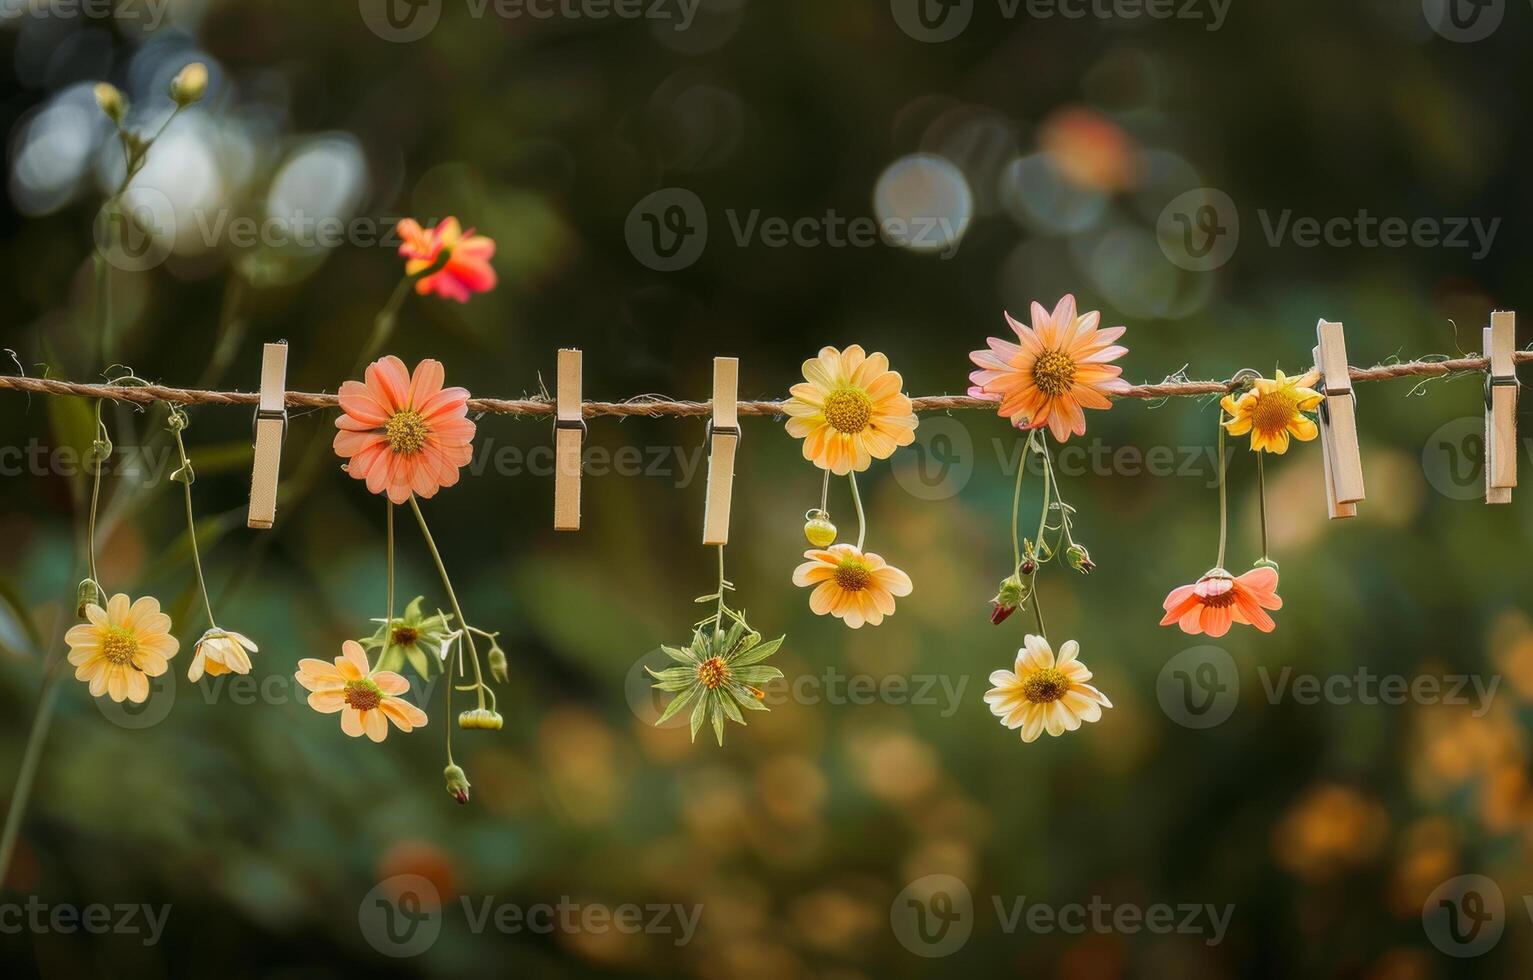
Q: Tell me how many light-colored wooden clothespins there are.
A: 5